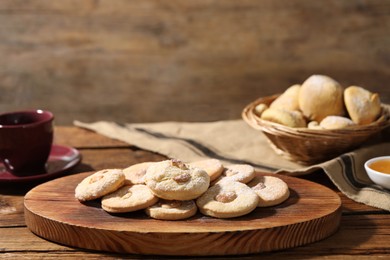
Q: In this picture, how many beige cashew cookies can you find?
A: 9